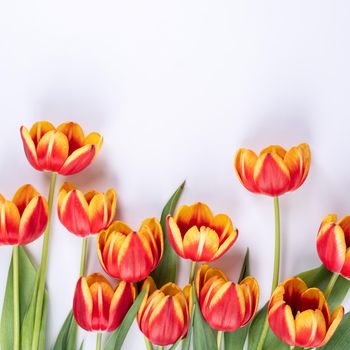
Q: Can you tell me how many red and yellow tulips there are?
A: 11